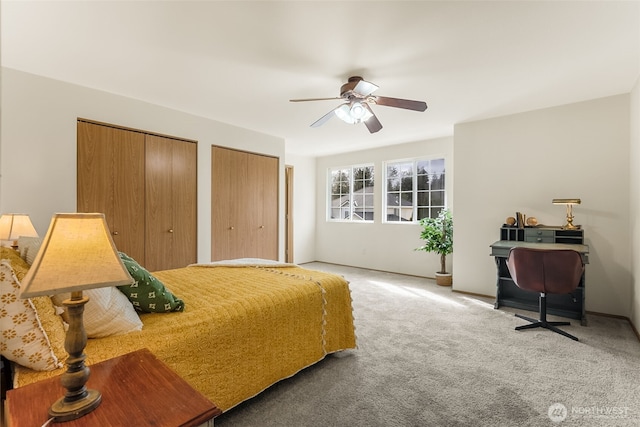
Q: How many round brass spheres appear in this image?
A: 2